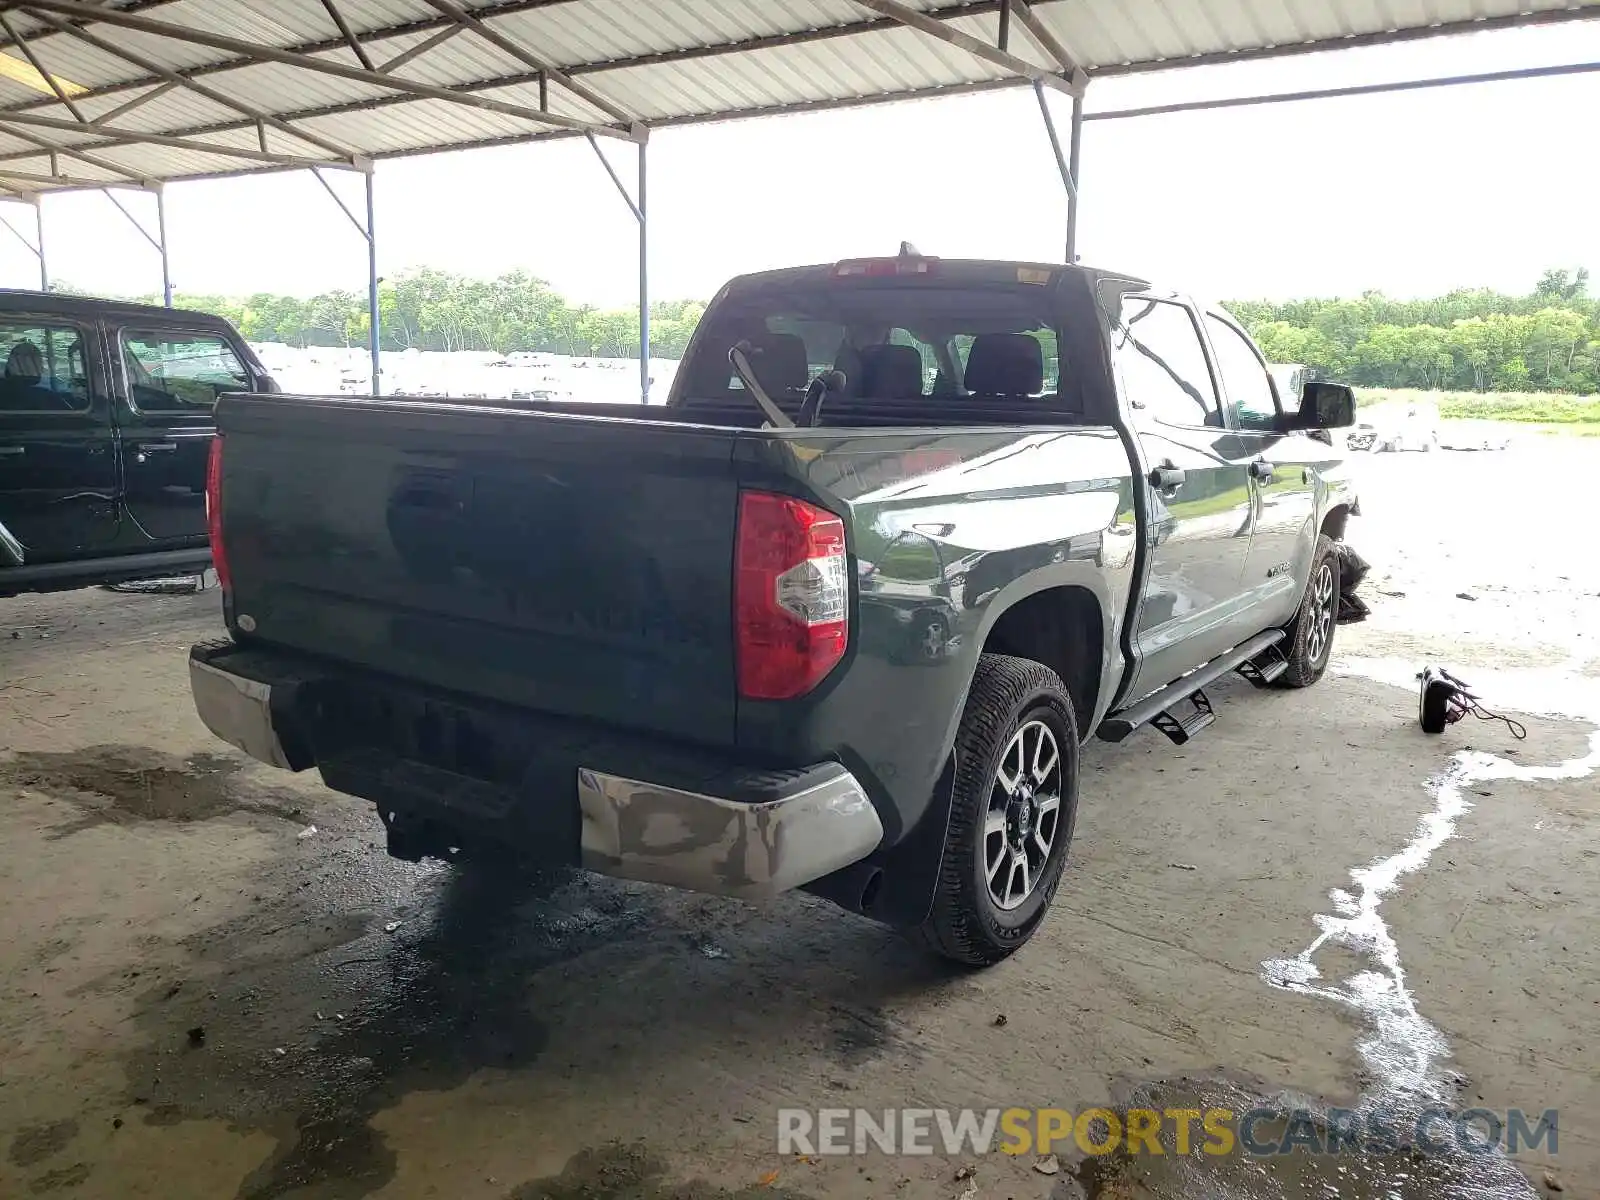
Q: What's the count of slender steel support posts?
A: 5